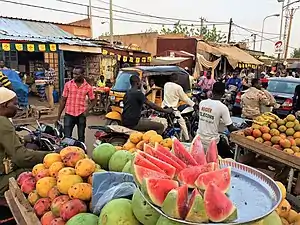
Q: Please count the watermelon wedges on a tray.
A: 14